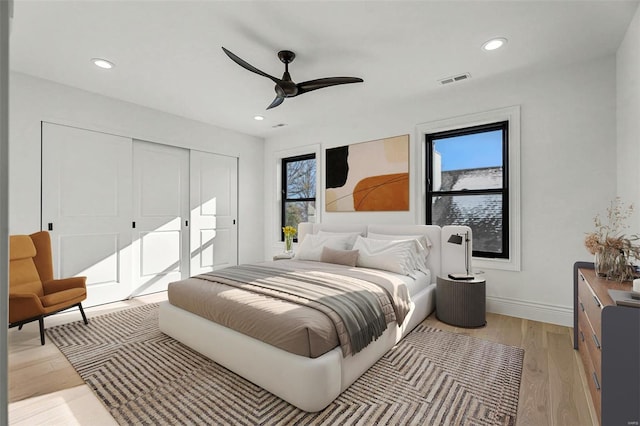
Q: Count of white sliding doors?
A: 3